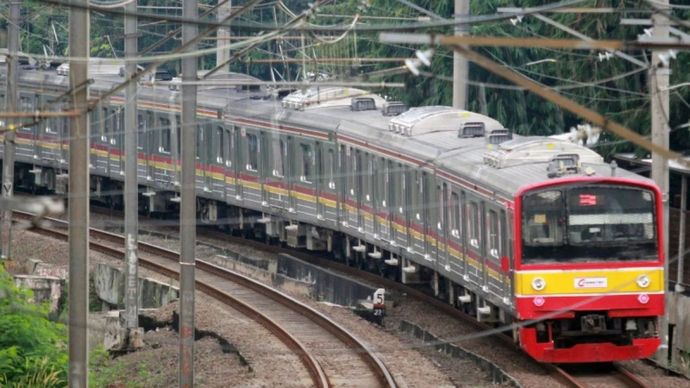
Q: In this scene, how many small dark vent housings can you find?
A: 5